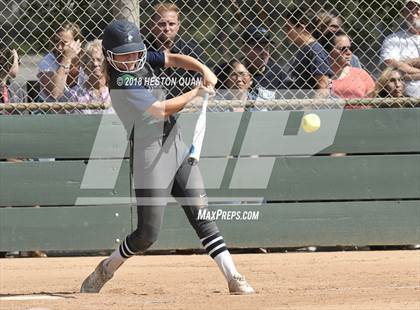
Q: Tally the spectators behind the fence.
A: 11